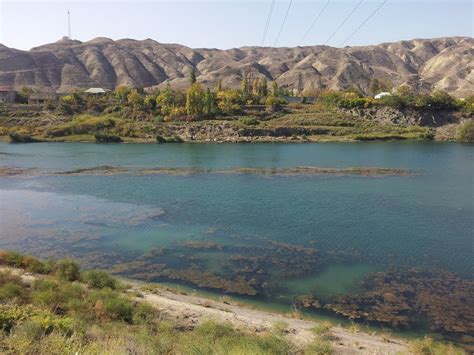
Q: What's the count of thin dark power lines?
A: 5